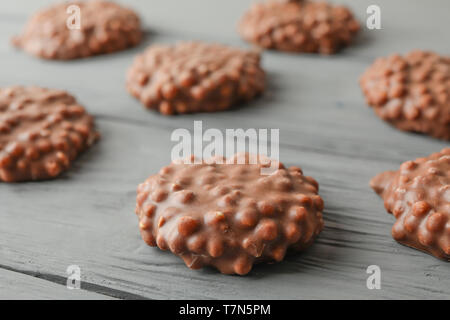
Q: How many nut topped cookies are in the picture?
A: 7